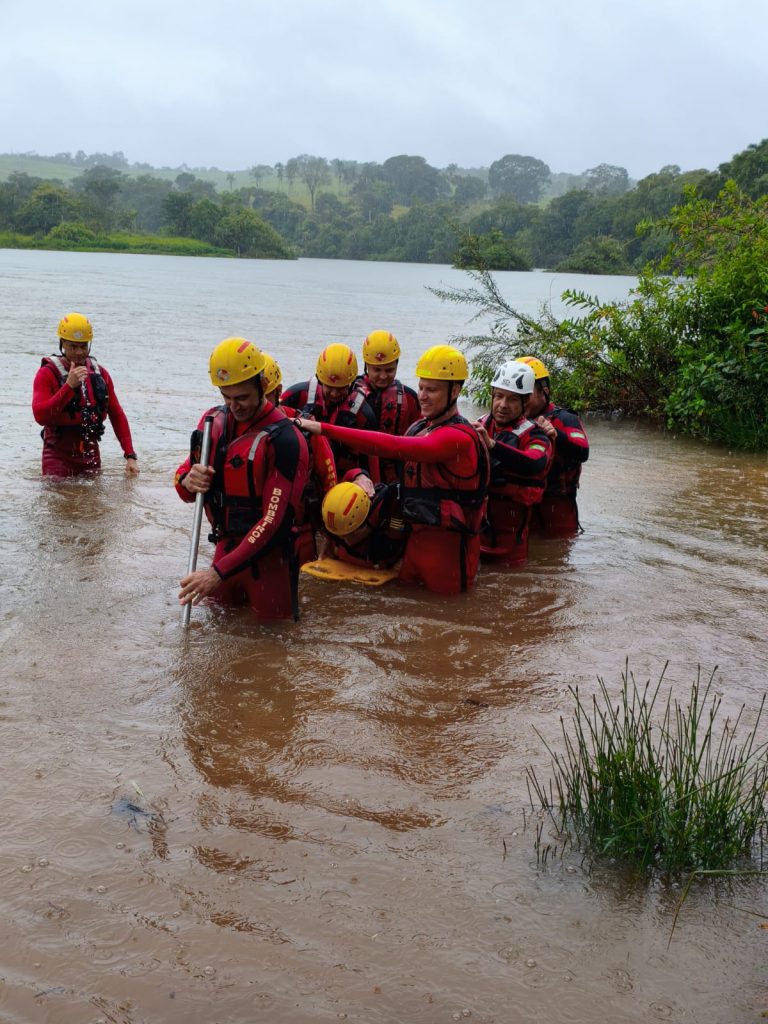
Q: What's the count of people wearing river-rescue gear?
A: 9